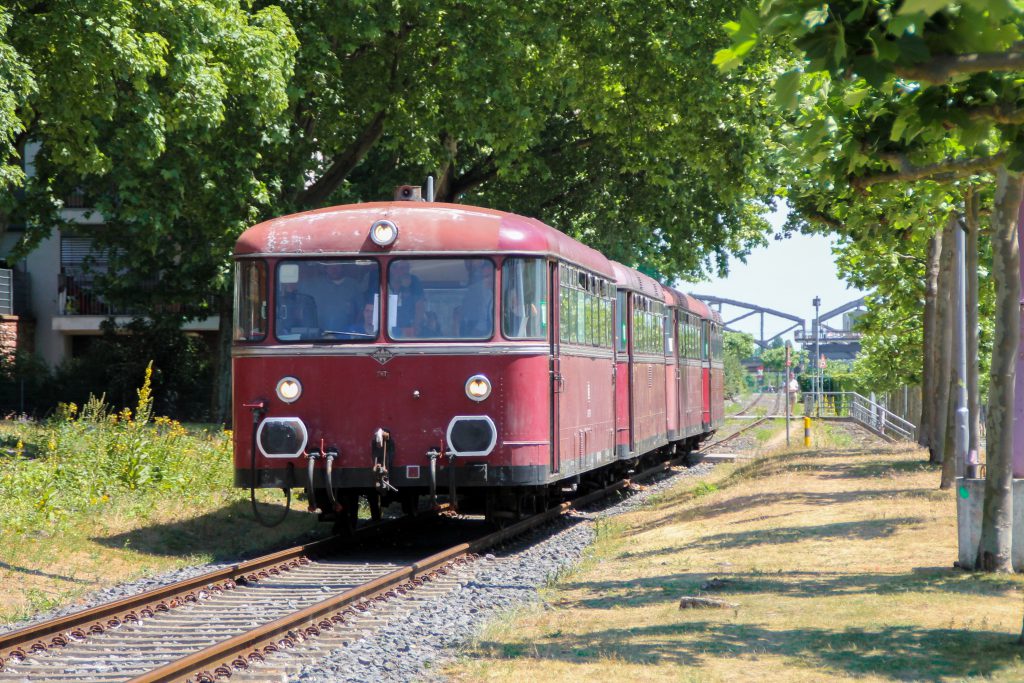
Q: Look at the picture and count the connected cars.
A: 4